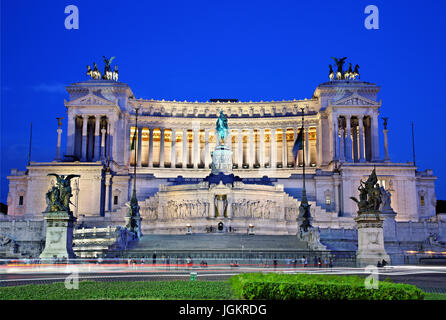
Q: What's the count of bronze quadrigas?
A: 2